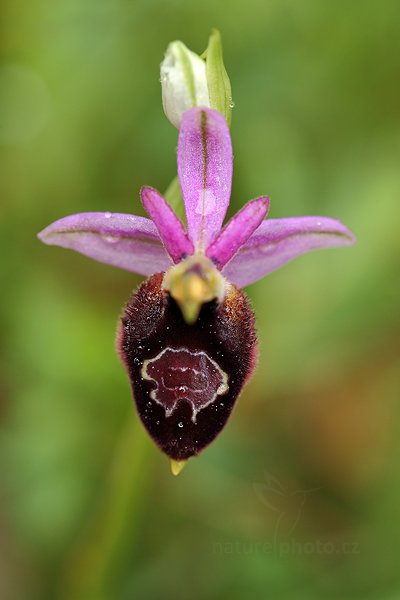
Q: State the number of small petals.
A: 2